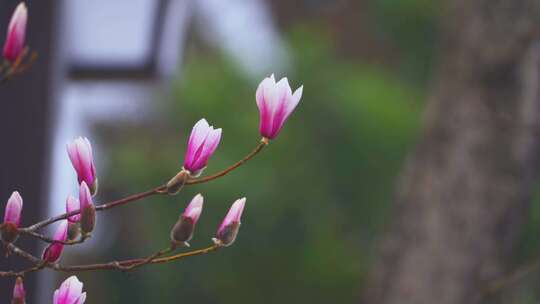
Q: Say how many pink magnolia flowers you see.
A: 12